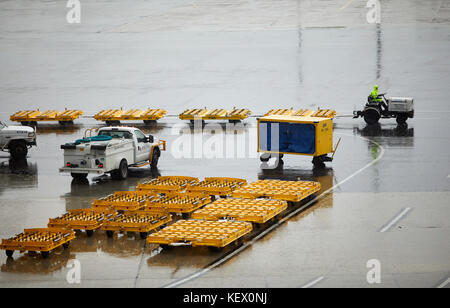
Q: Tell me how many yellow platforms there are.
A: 14